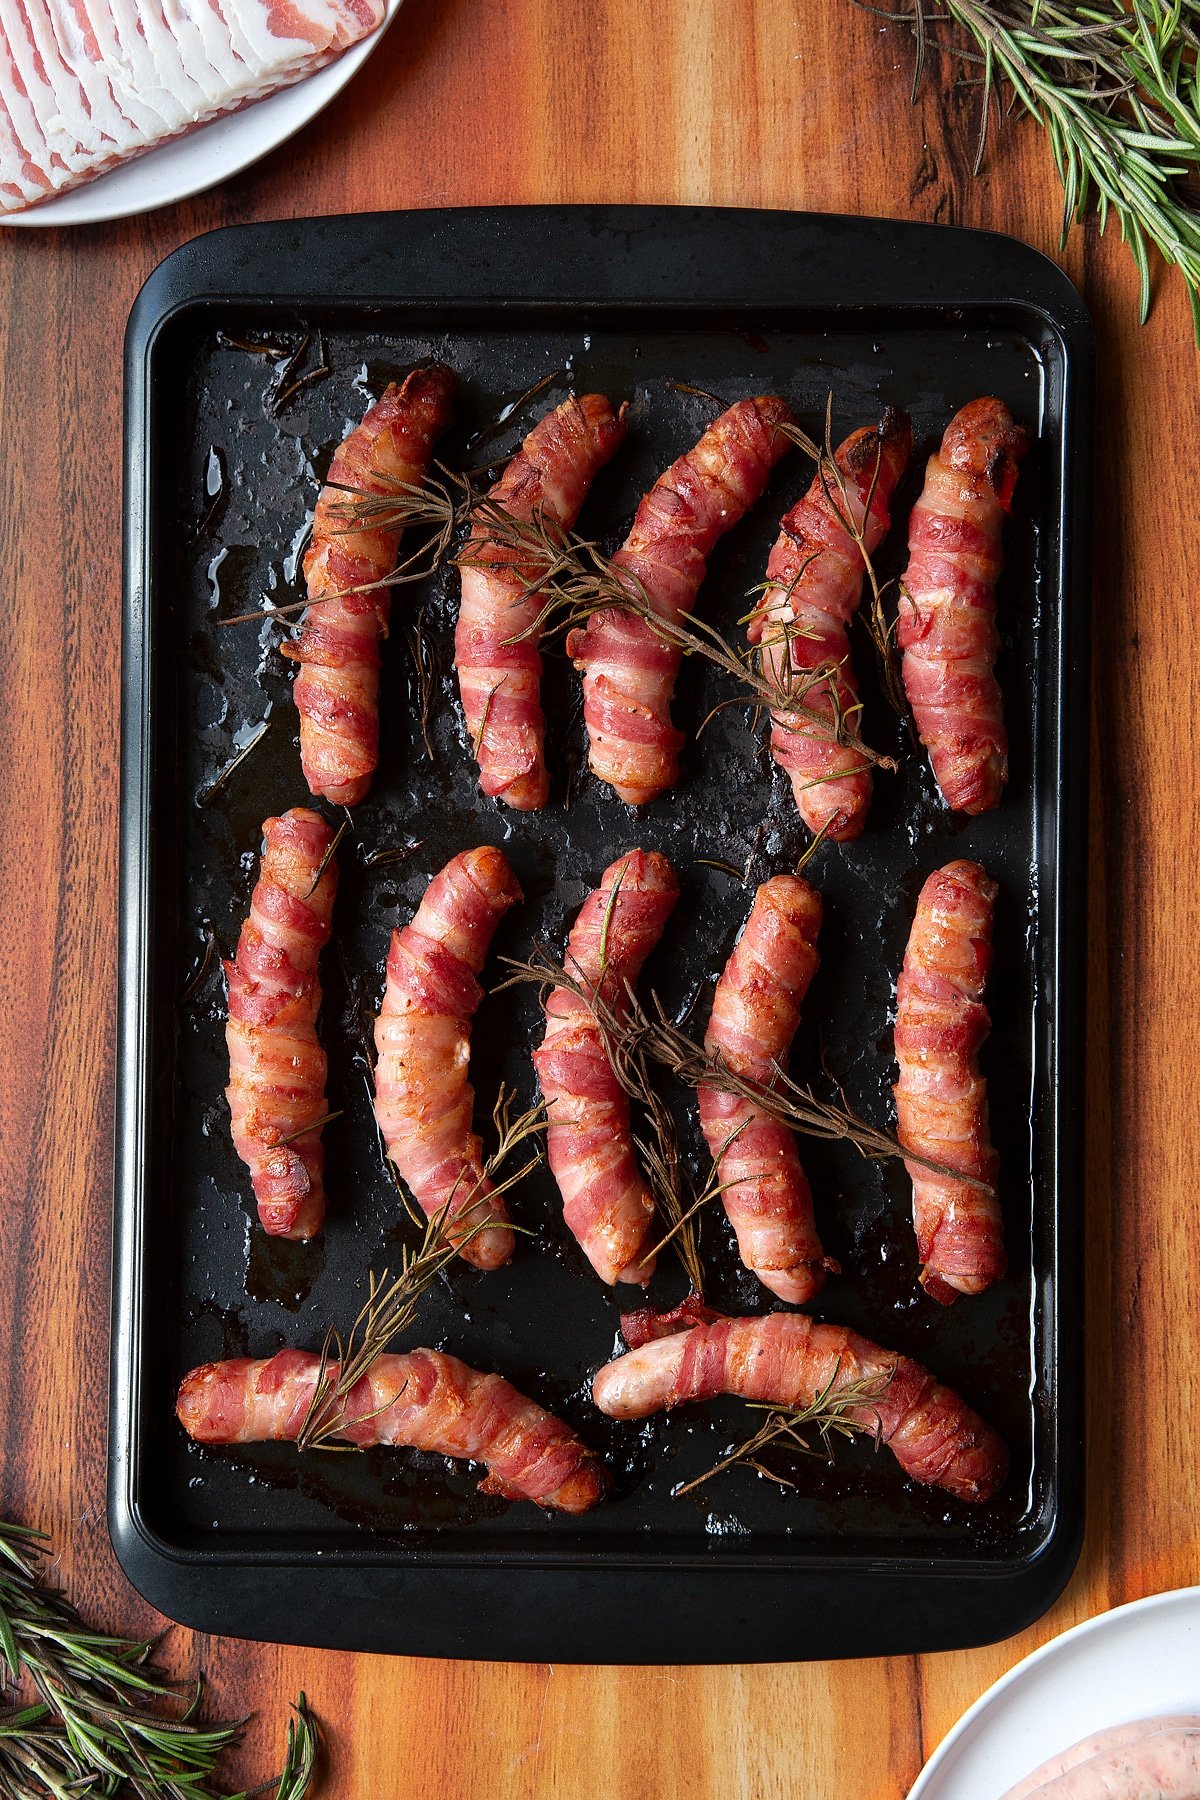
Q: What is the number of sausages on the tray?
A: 12